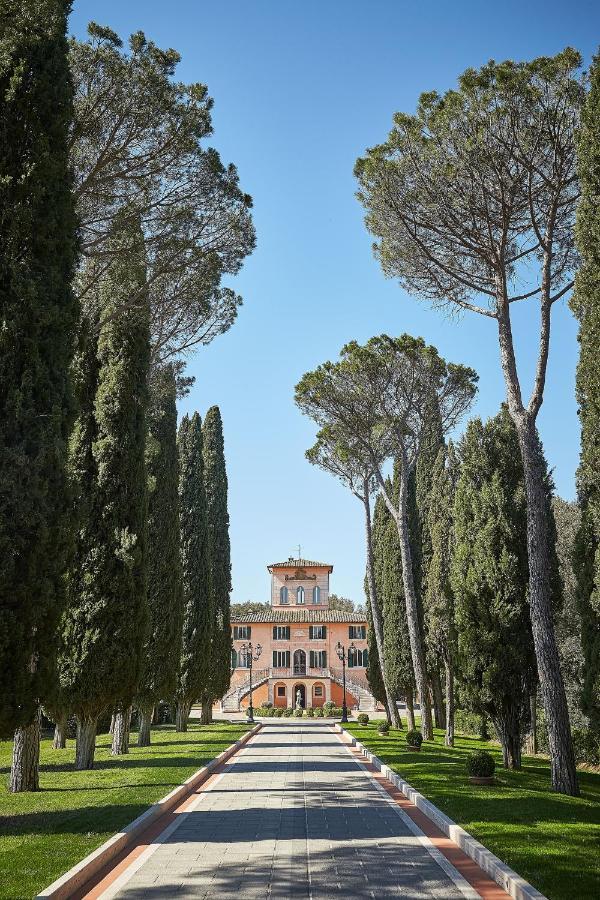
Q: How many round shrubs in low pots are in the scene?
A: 4